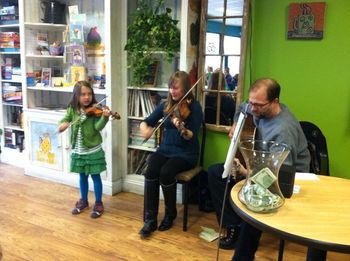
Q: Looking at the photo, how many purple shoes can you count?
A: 2